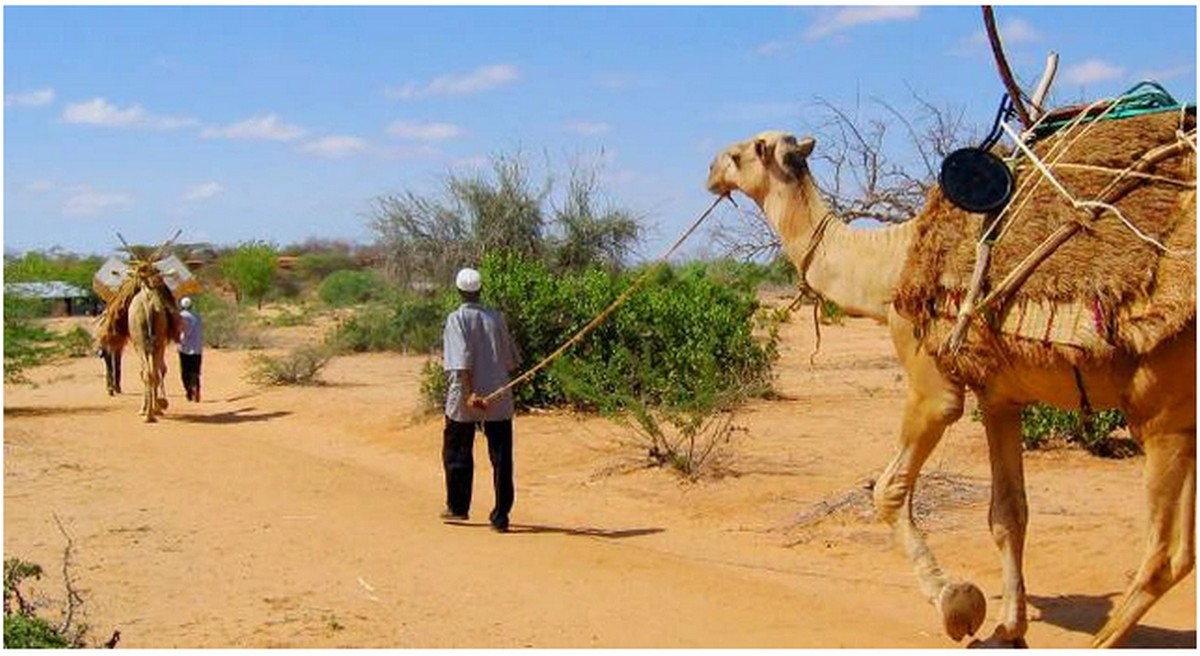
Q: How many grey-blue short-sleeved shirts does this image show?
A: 1